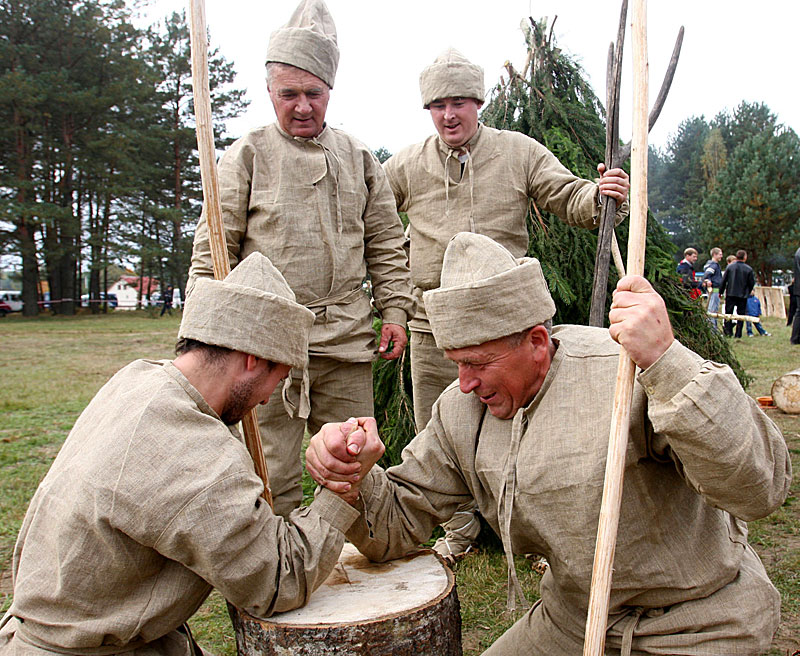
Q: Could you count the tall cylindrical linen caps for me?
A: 4